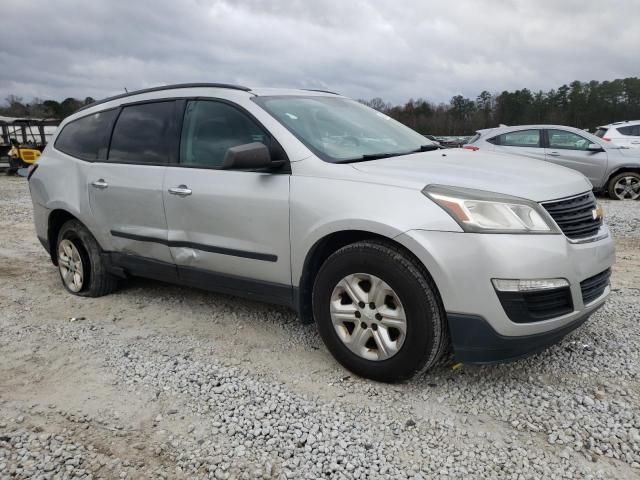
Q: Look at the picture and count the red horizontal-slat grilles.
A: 0